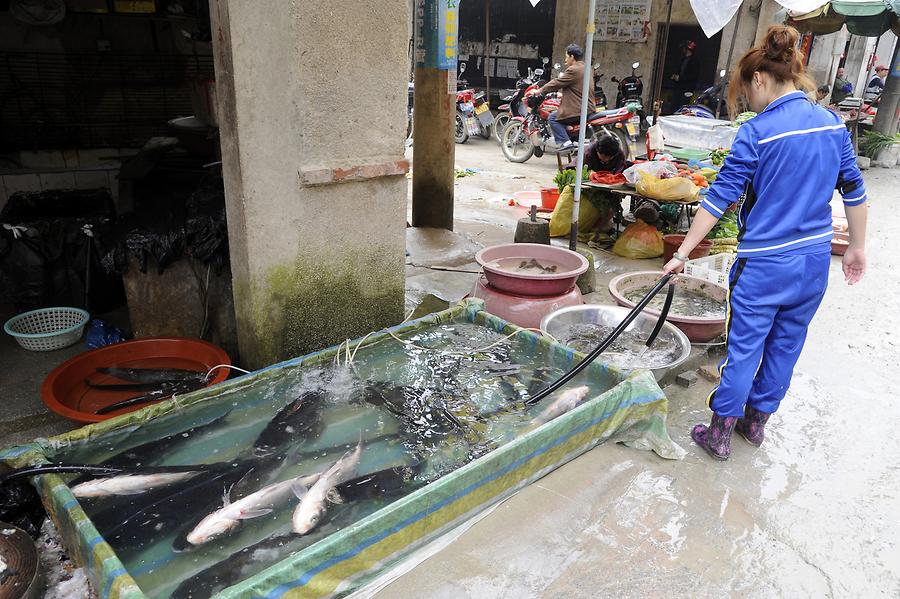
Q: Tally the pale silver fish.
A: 4